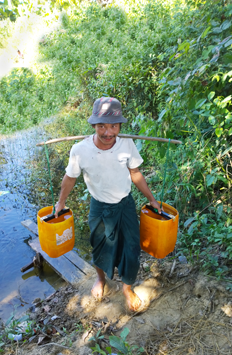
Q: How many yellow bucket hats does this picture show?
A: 0